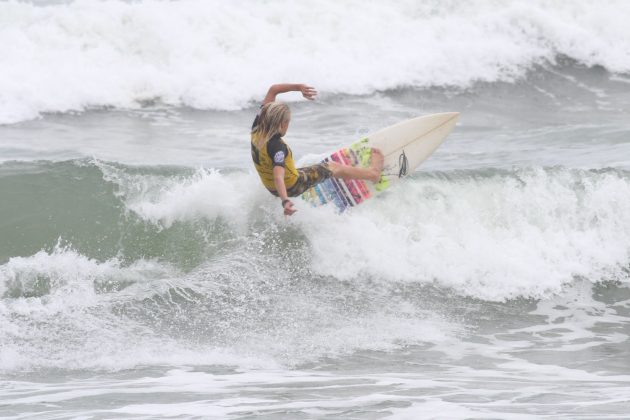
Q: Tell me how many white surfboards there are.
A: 1